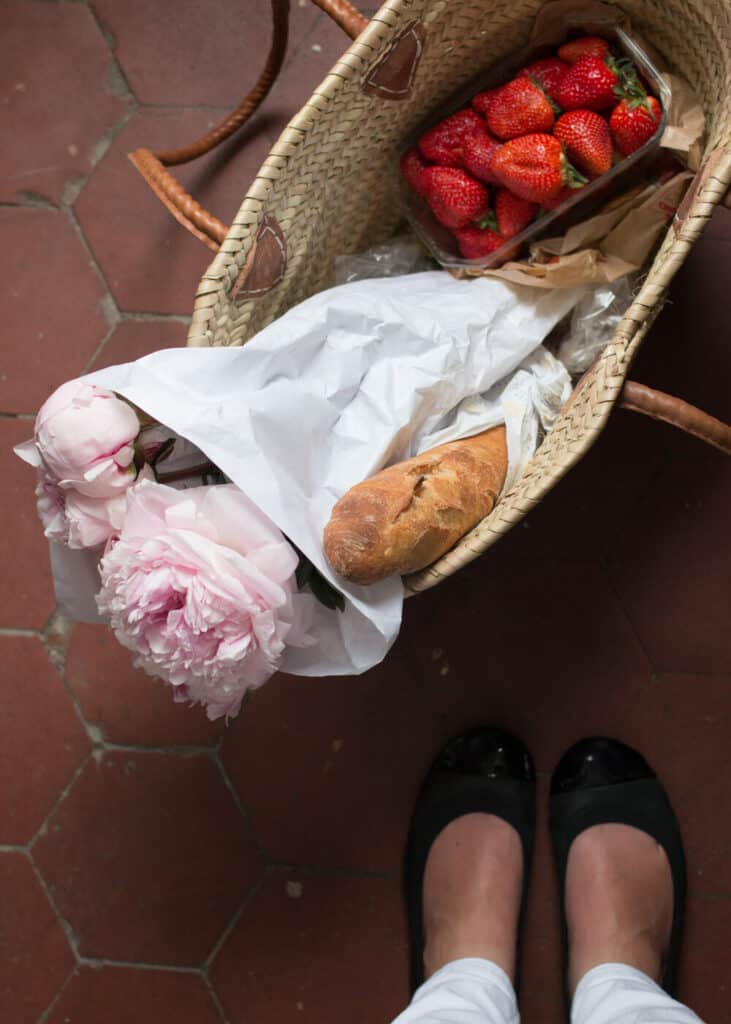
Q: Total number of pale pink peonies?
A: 3